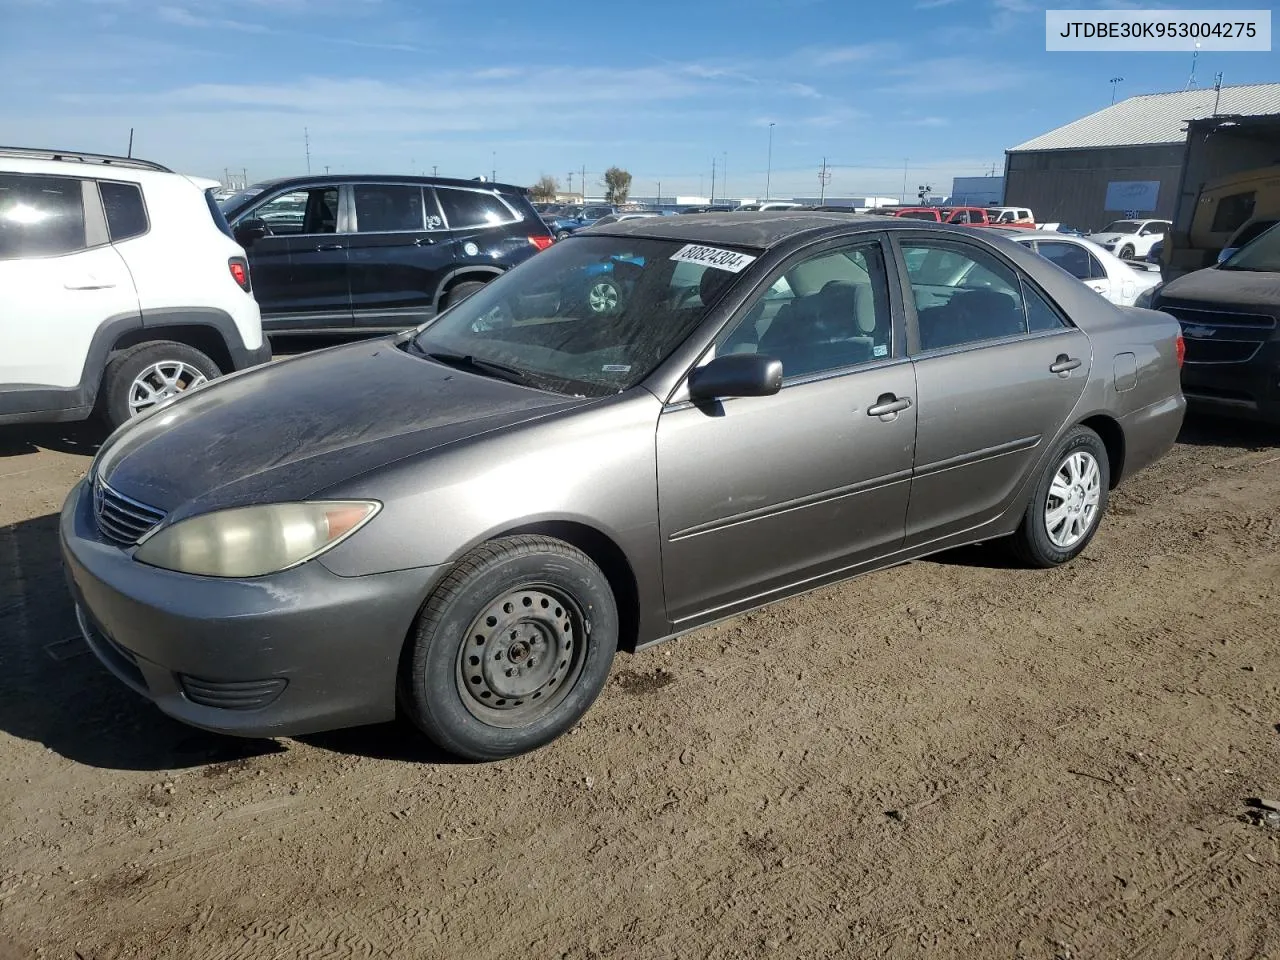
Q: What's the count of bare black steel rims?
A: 1